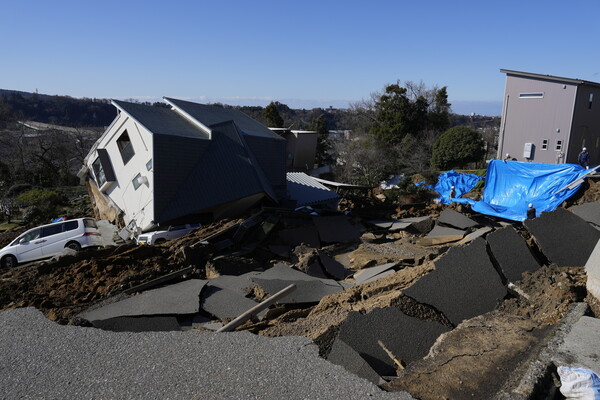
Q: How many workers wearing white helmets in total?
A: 4